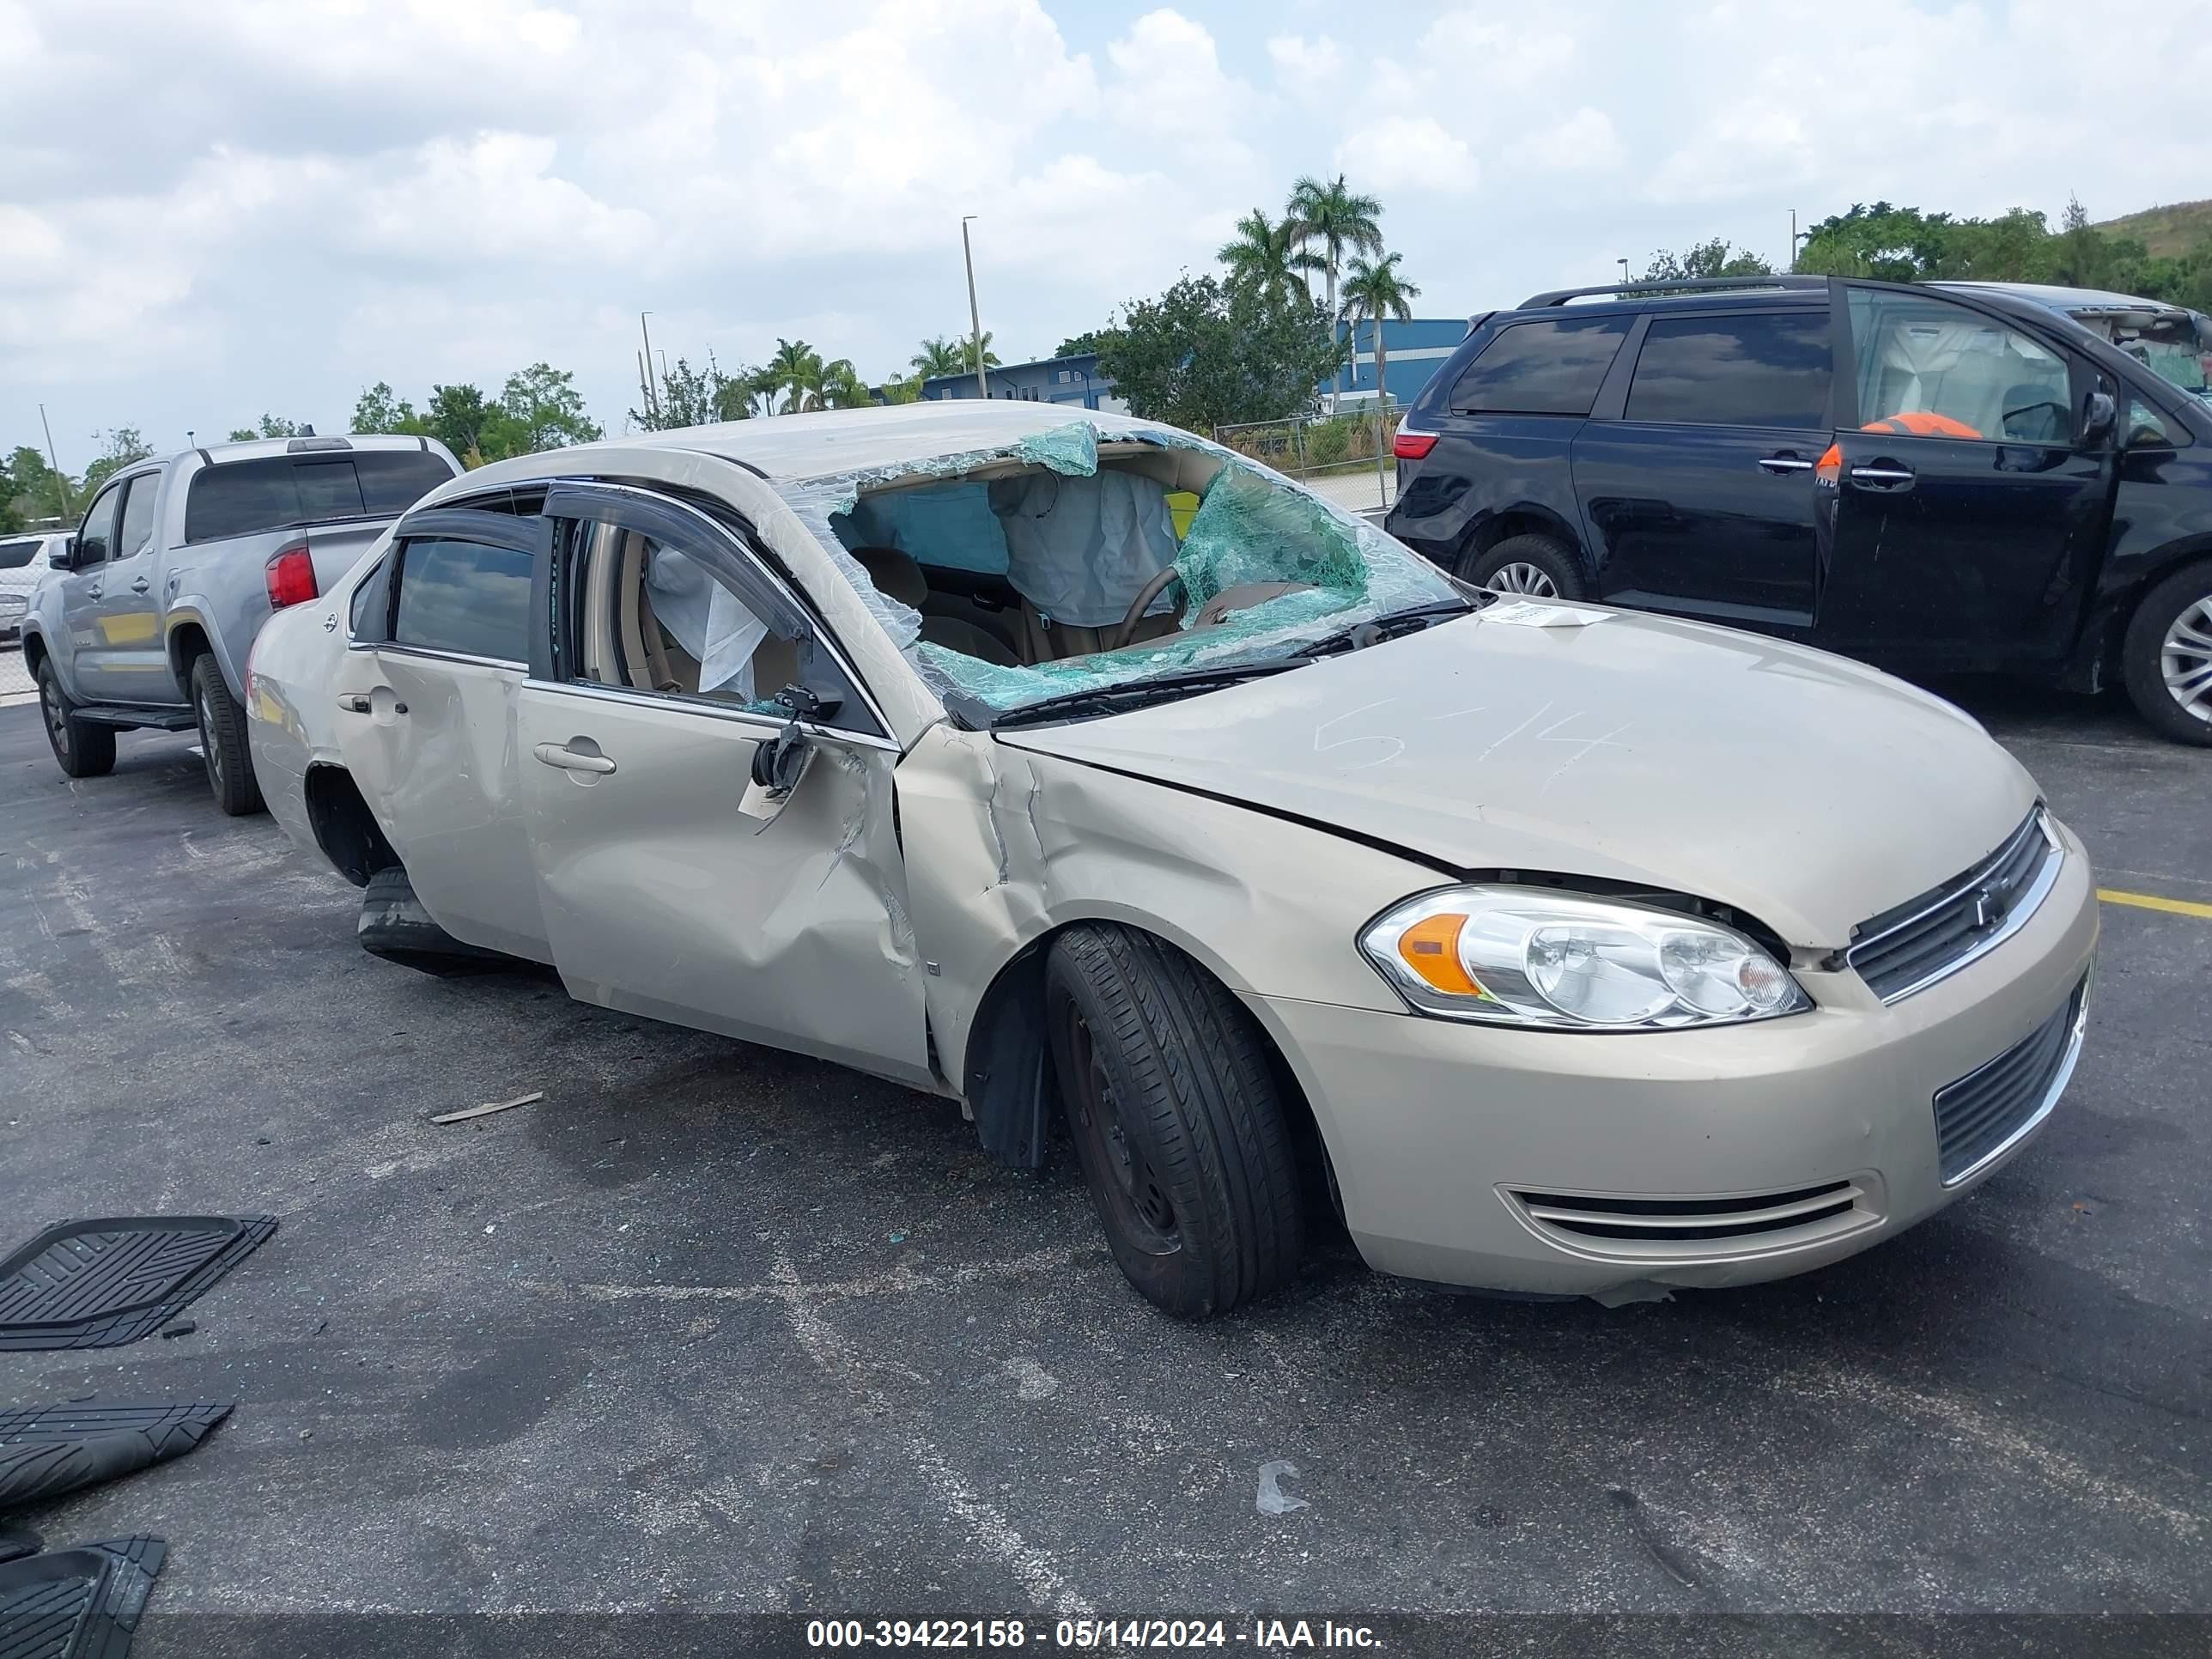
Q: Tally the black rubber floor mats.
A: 3